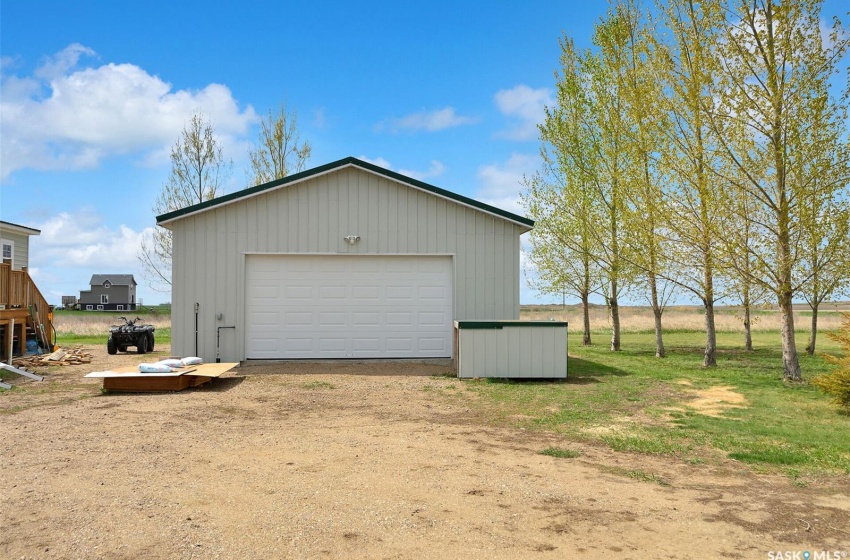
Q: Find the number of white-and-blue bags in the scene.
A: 3